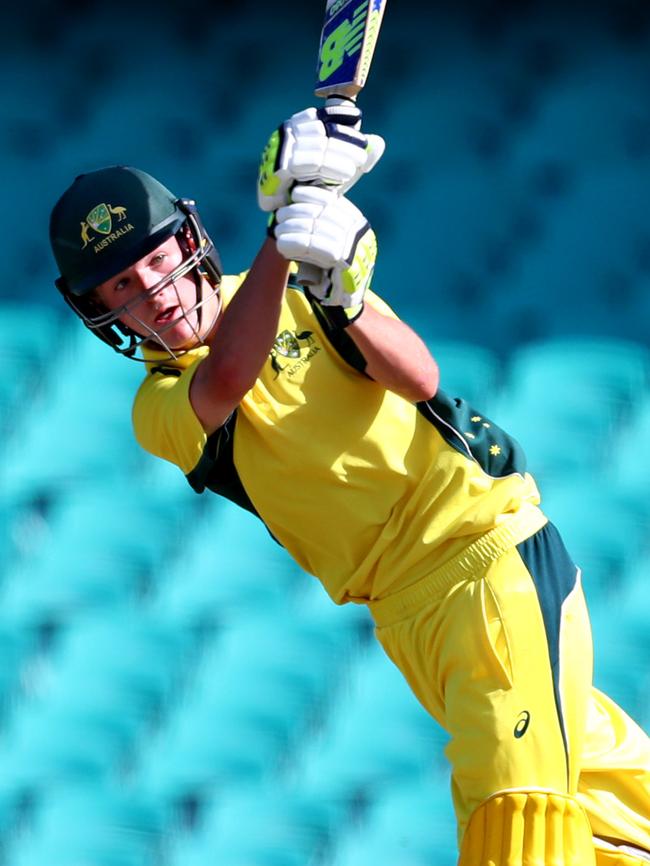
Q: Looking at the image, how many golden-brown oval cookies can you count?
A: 0